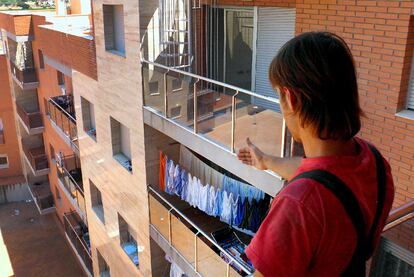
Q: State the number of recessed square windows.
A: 6